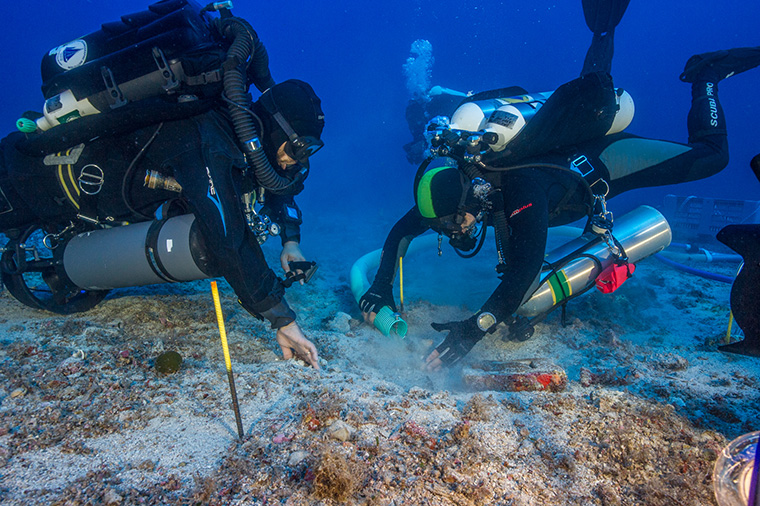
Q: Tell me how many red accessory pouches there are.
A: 1